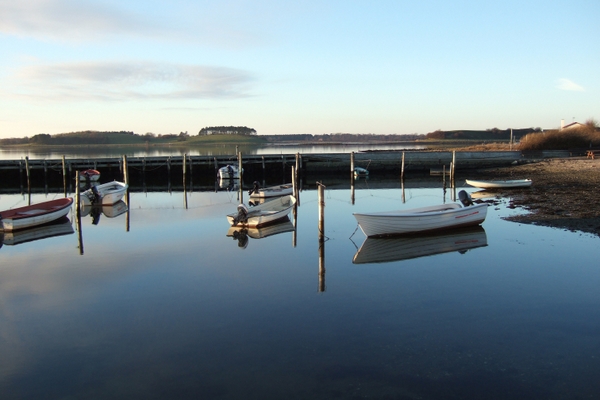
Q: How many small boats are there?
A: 9